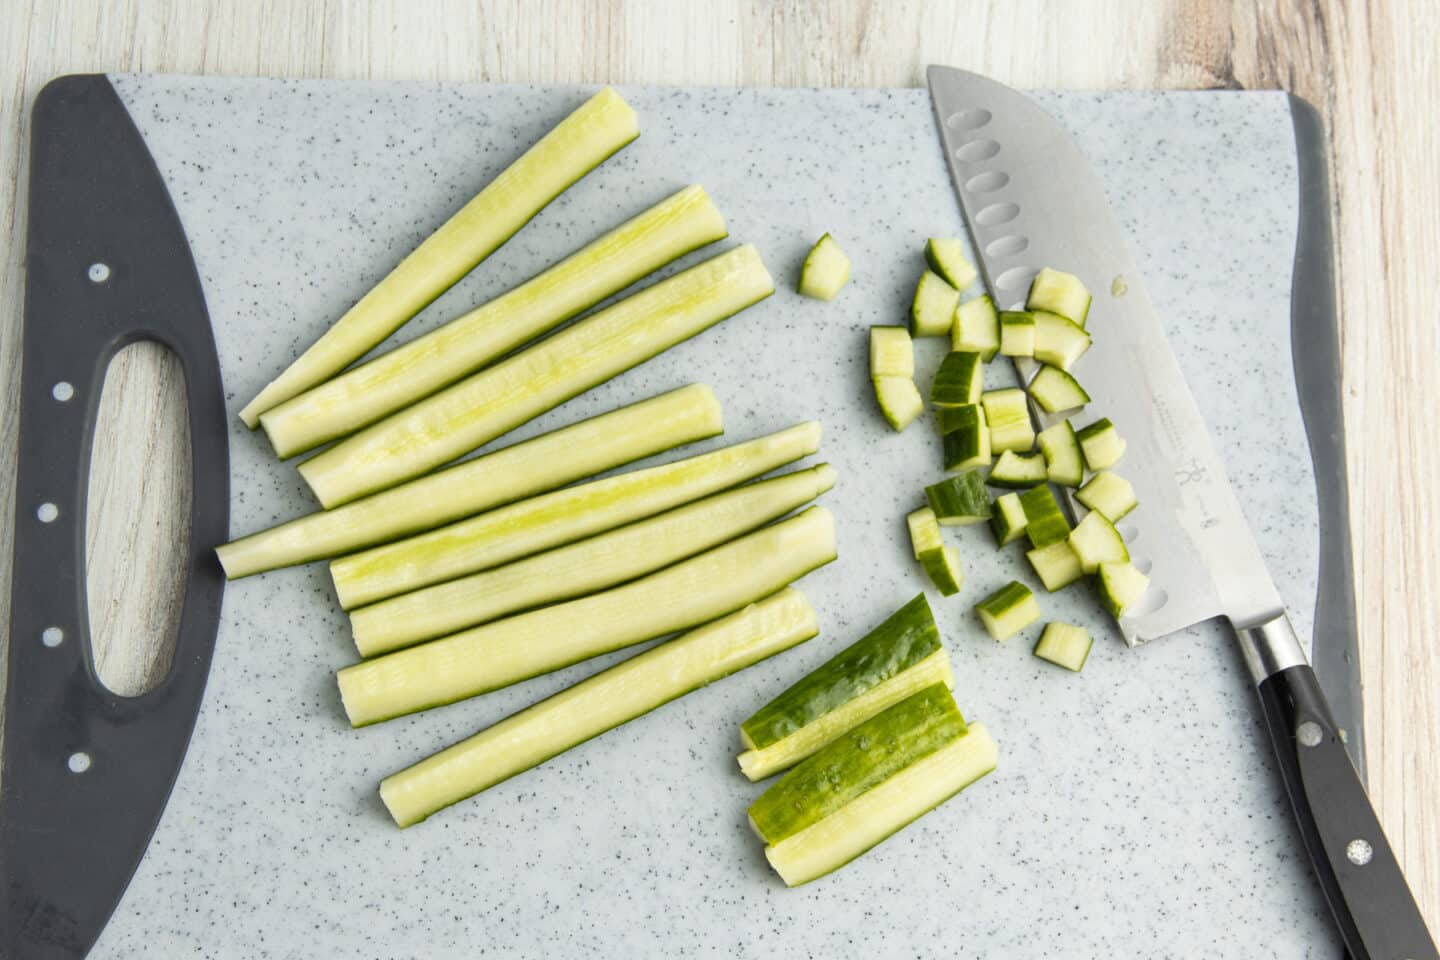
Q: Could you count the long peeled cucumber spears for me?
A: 8